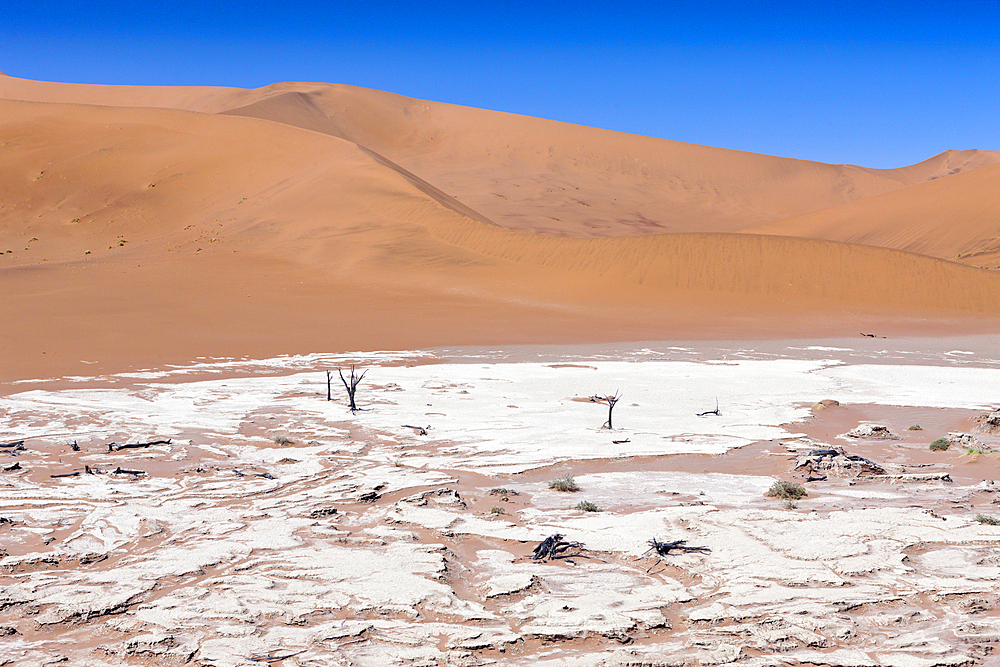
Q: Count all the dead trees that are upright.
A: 3